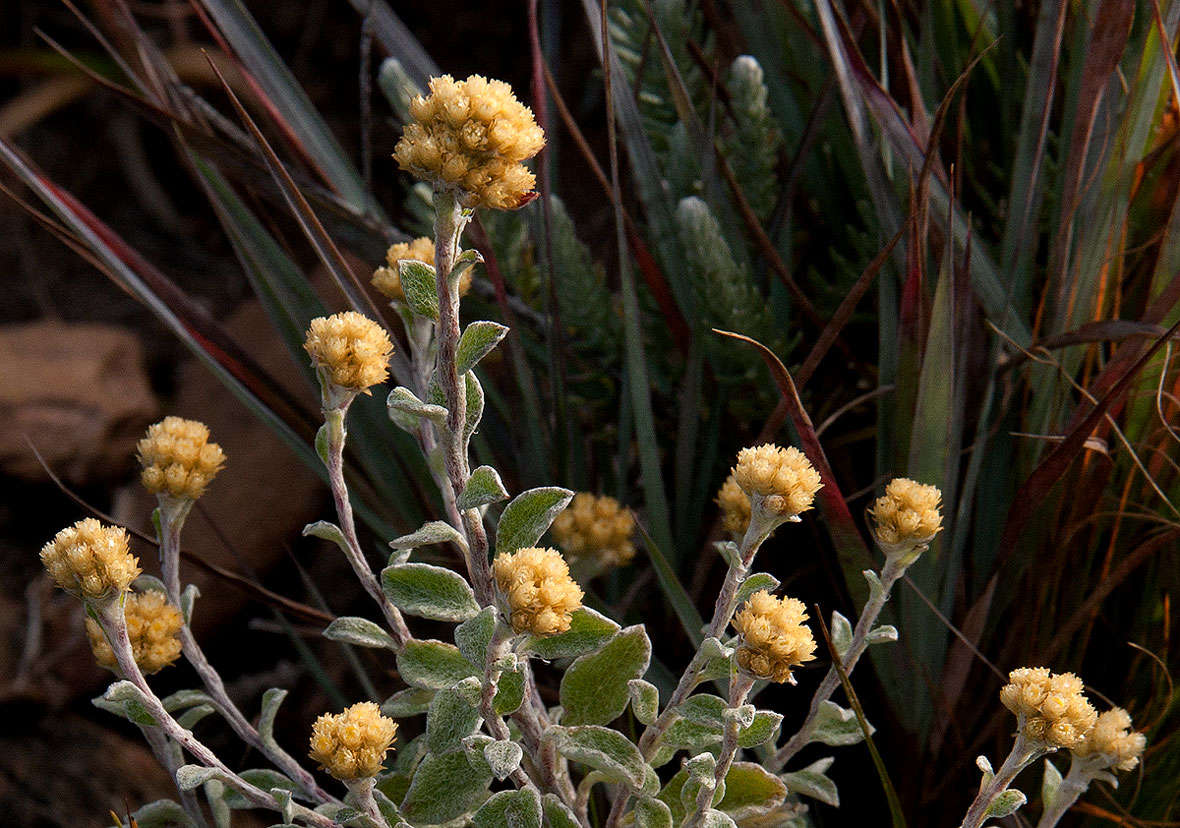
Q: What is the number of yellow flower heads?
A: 15